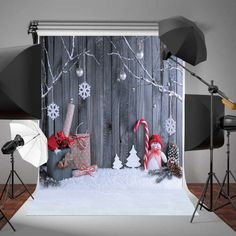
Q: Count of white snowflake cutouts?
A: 3